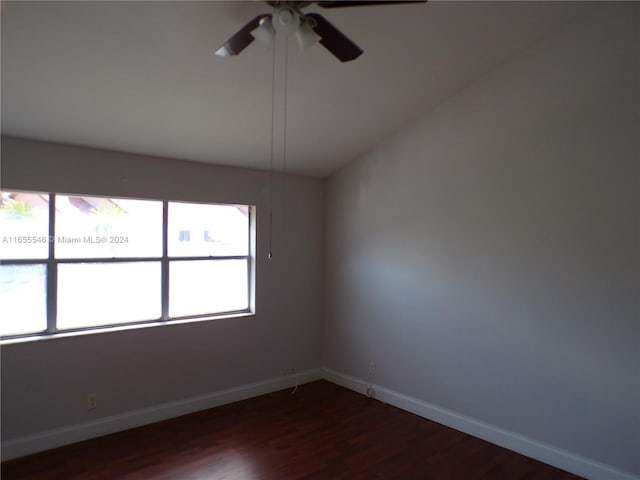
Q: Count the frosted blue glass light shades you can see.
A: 0